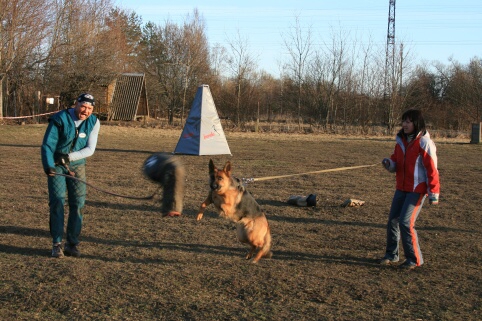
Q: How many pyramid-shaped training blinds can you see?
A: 1